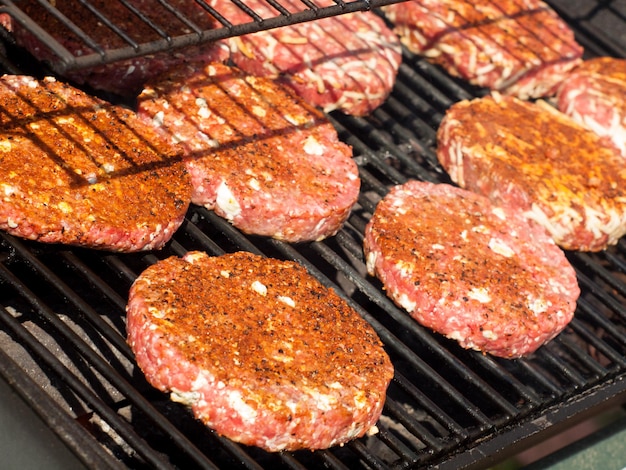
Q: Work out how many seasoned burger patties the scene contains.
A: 9